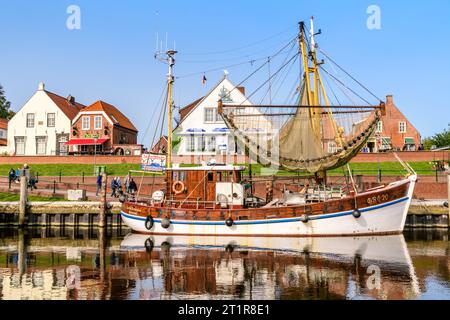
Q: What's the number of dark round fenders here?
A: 5